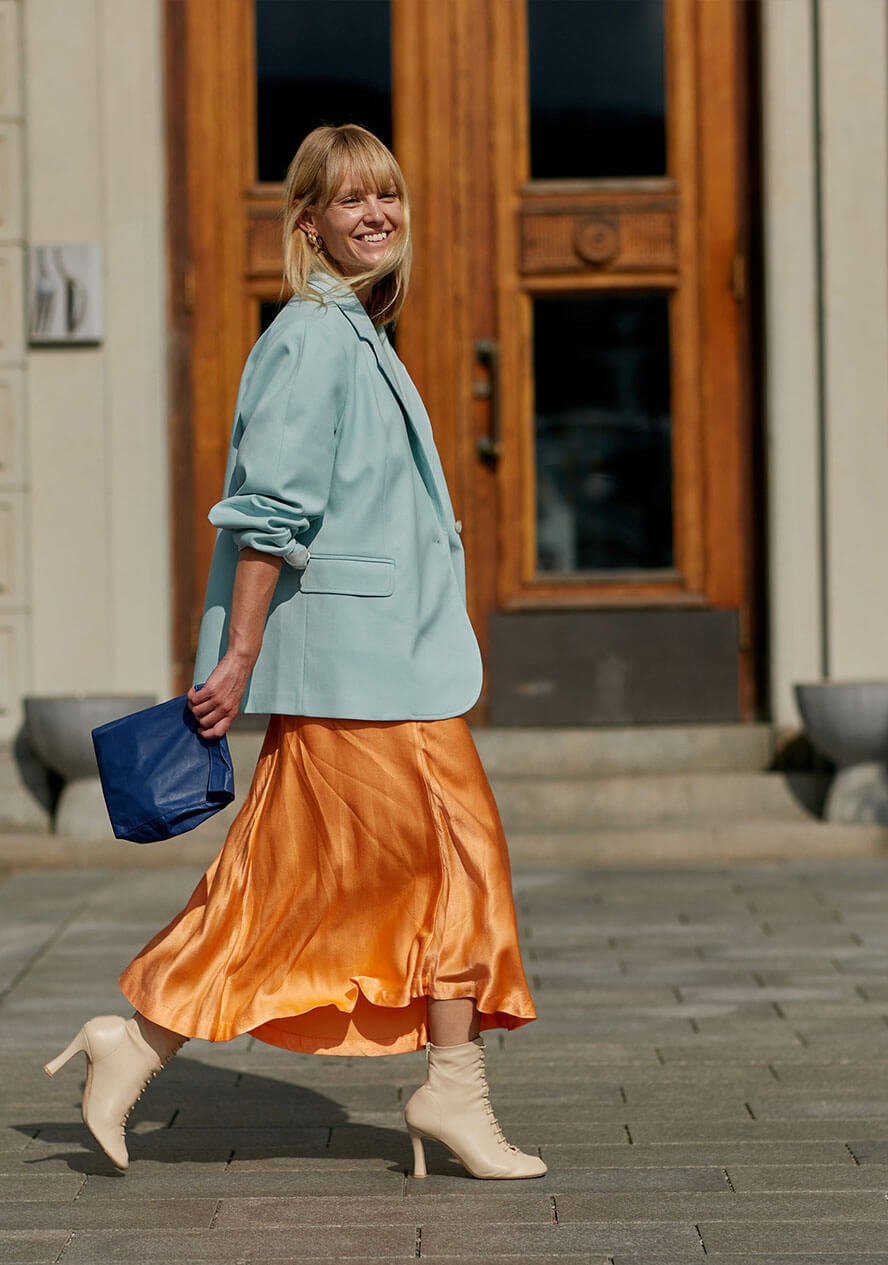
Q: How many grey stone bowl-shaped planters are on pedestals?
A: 2